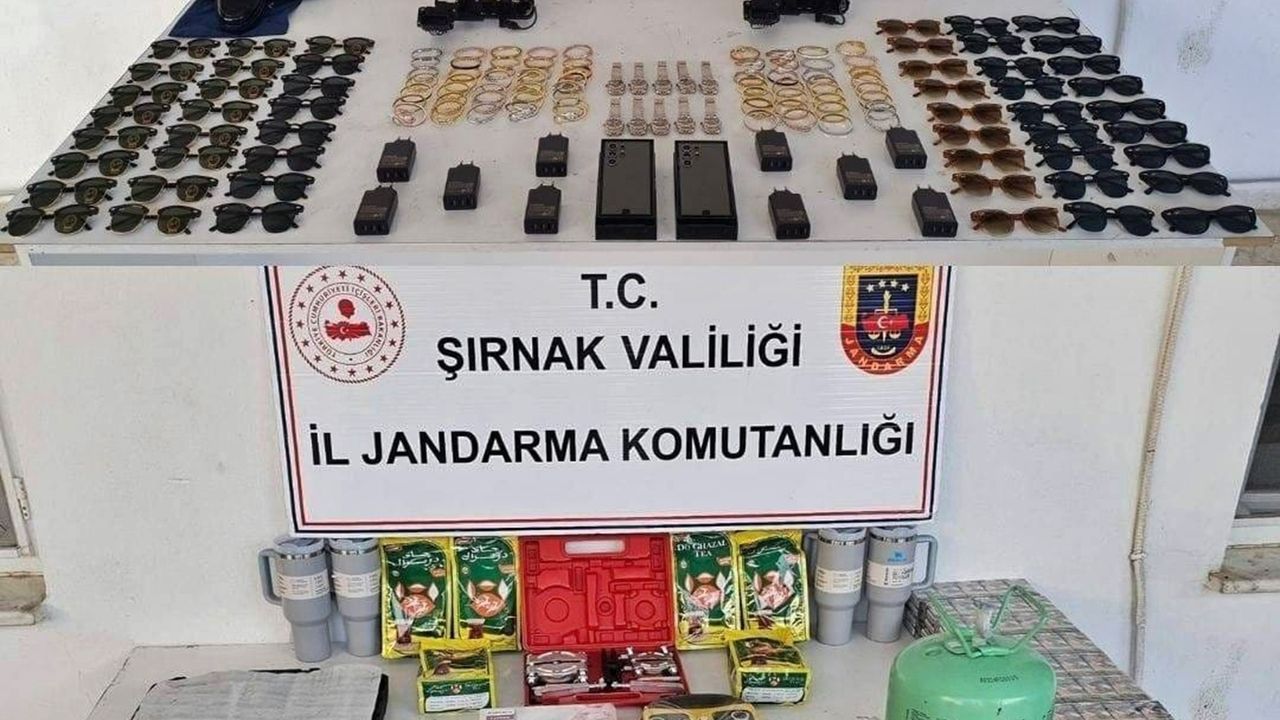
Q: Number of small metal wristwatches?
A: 10